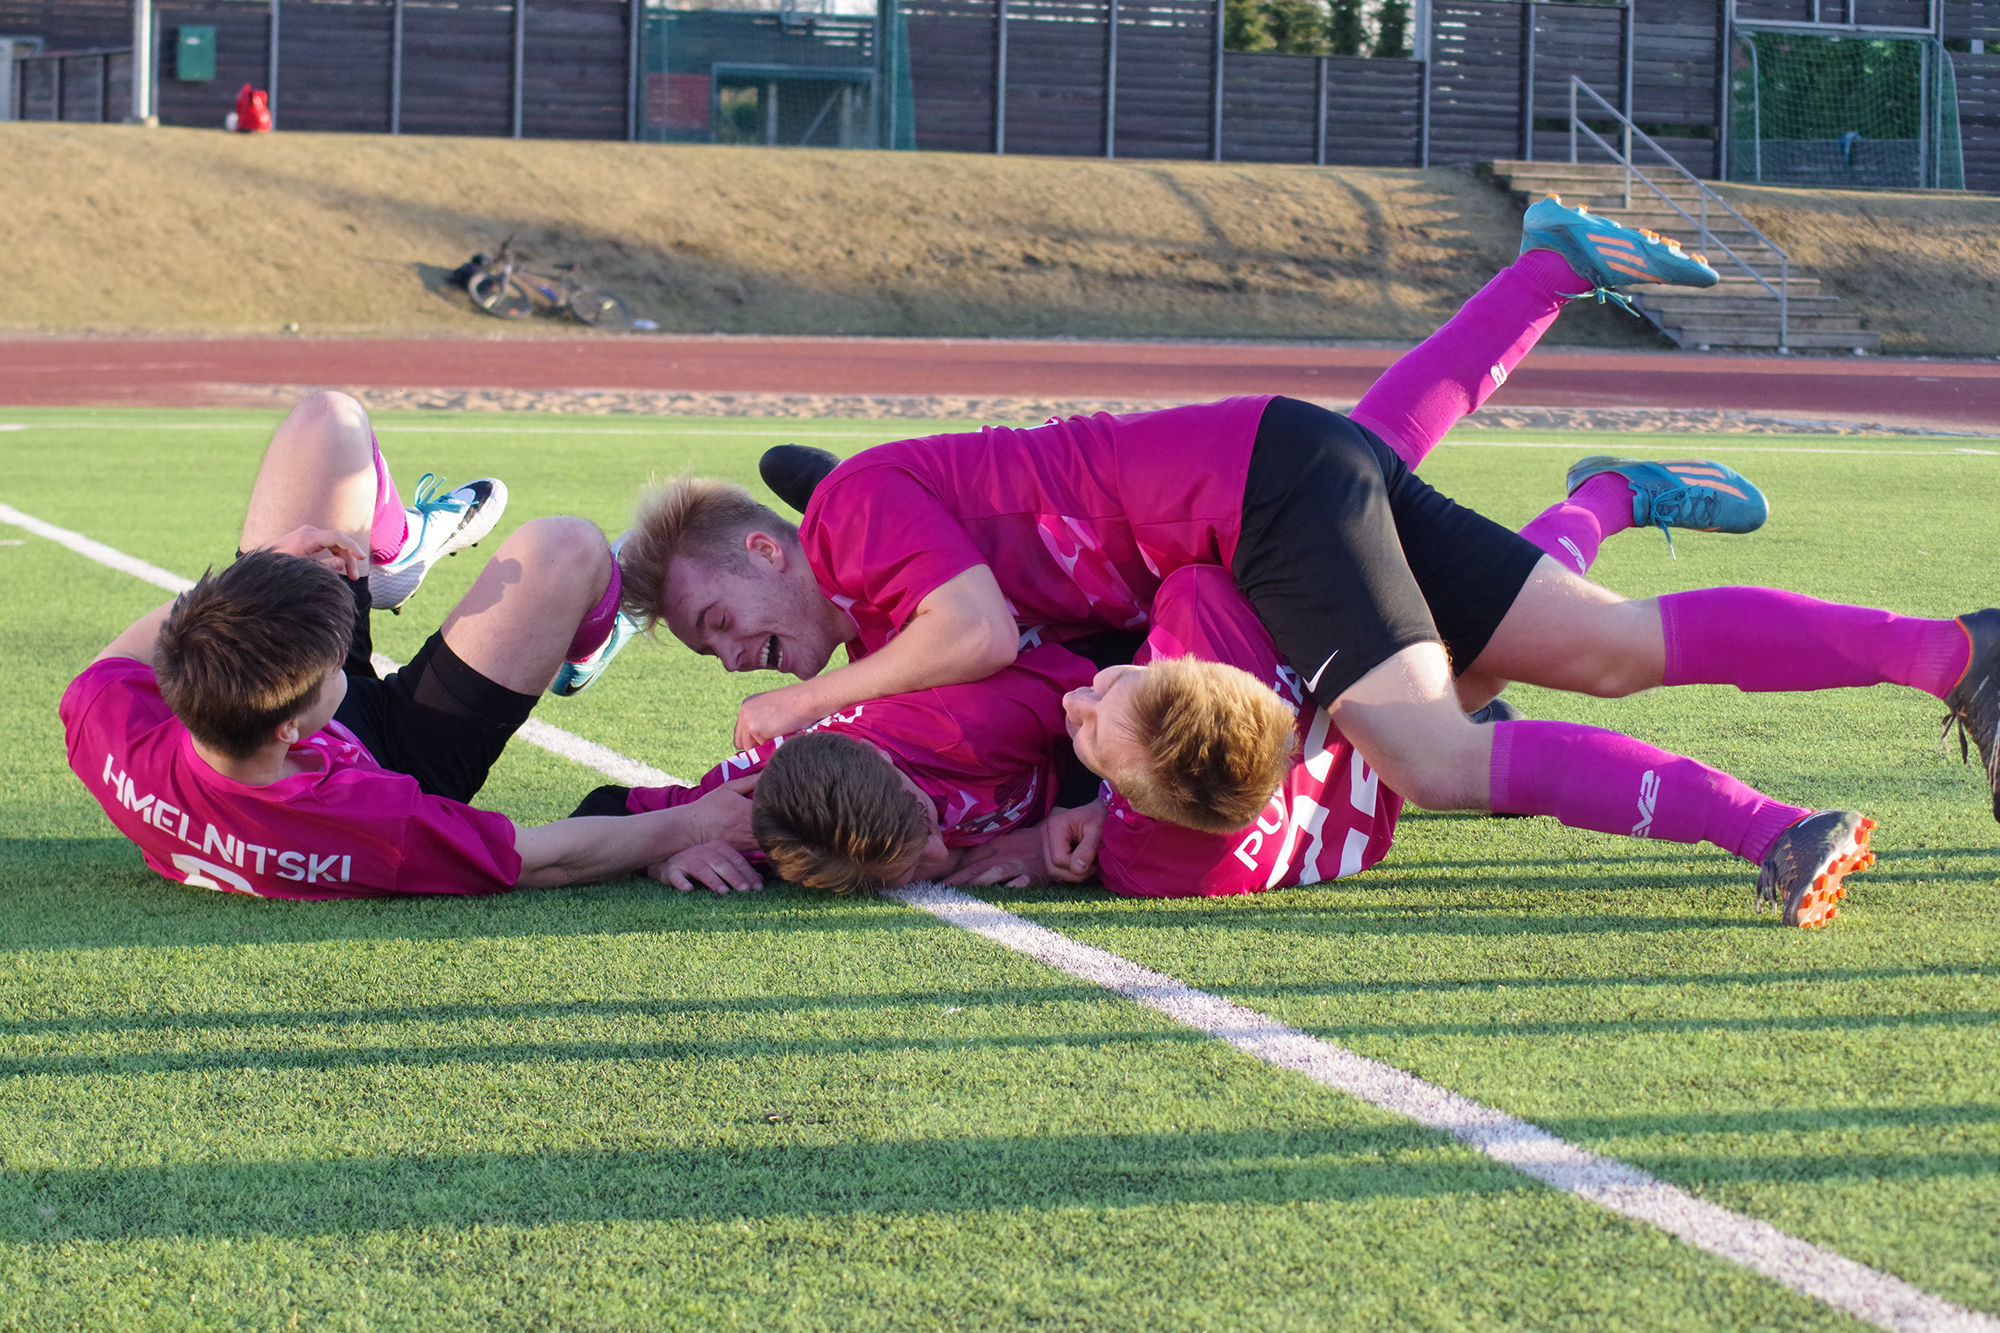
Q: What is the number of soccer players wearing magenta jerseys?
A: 4